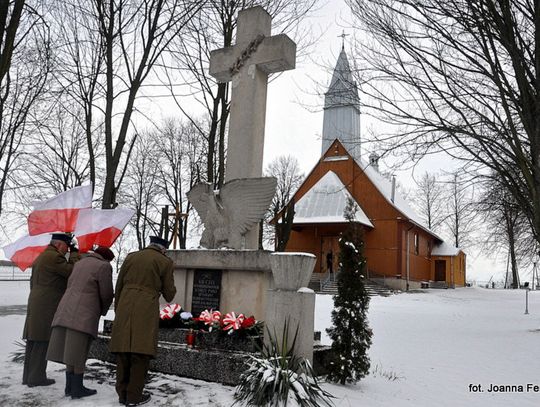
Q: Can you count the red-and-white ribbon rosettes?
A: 3